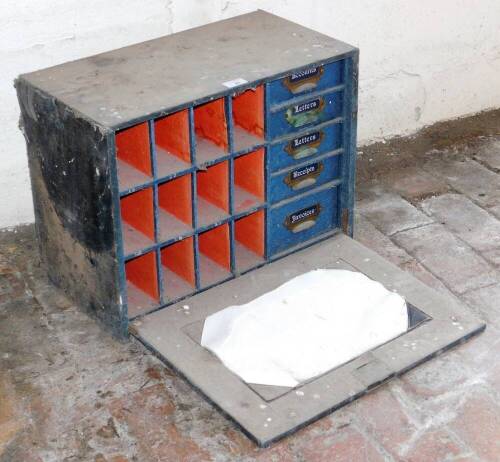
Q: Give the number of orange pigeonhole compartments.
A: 12